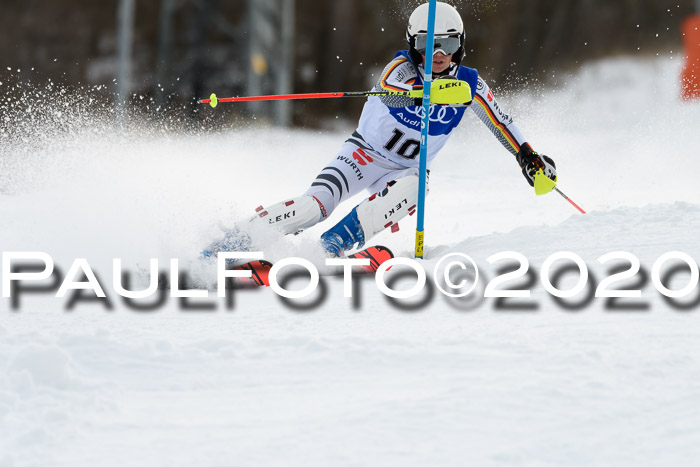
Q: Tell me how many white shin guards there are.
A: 2